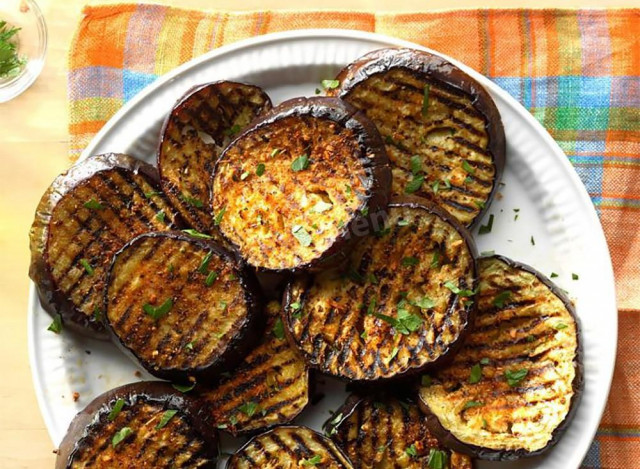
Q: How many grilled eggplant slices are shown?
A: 11